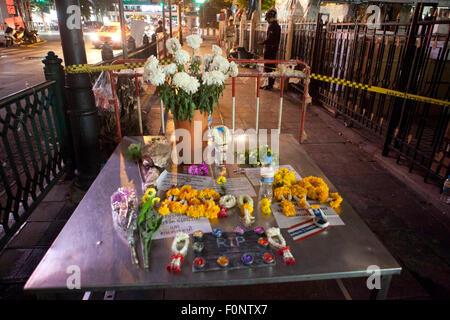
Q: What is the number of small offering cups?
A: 10